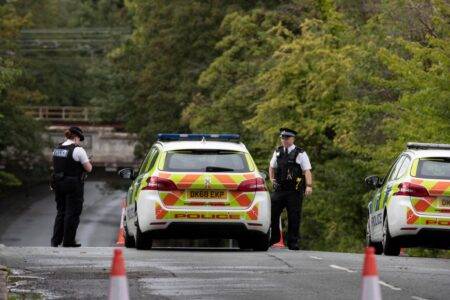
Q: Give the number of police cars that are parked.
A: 2